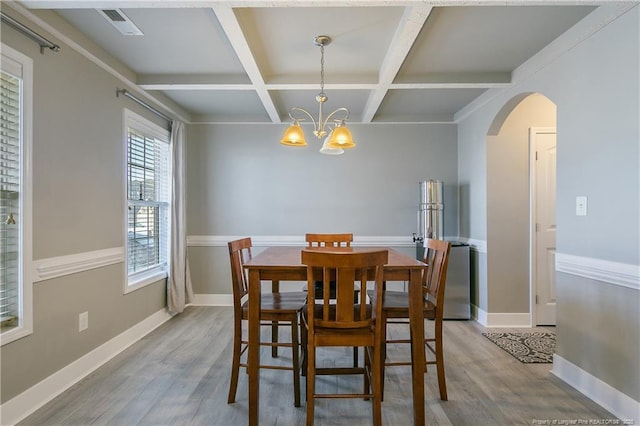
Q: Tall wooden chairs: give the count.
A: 4